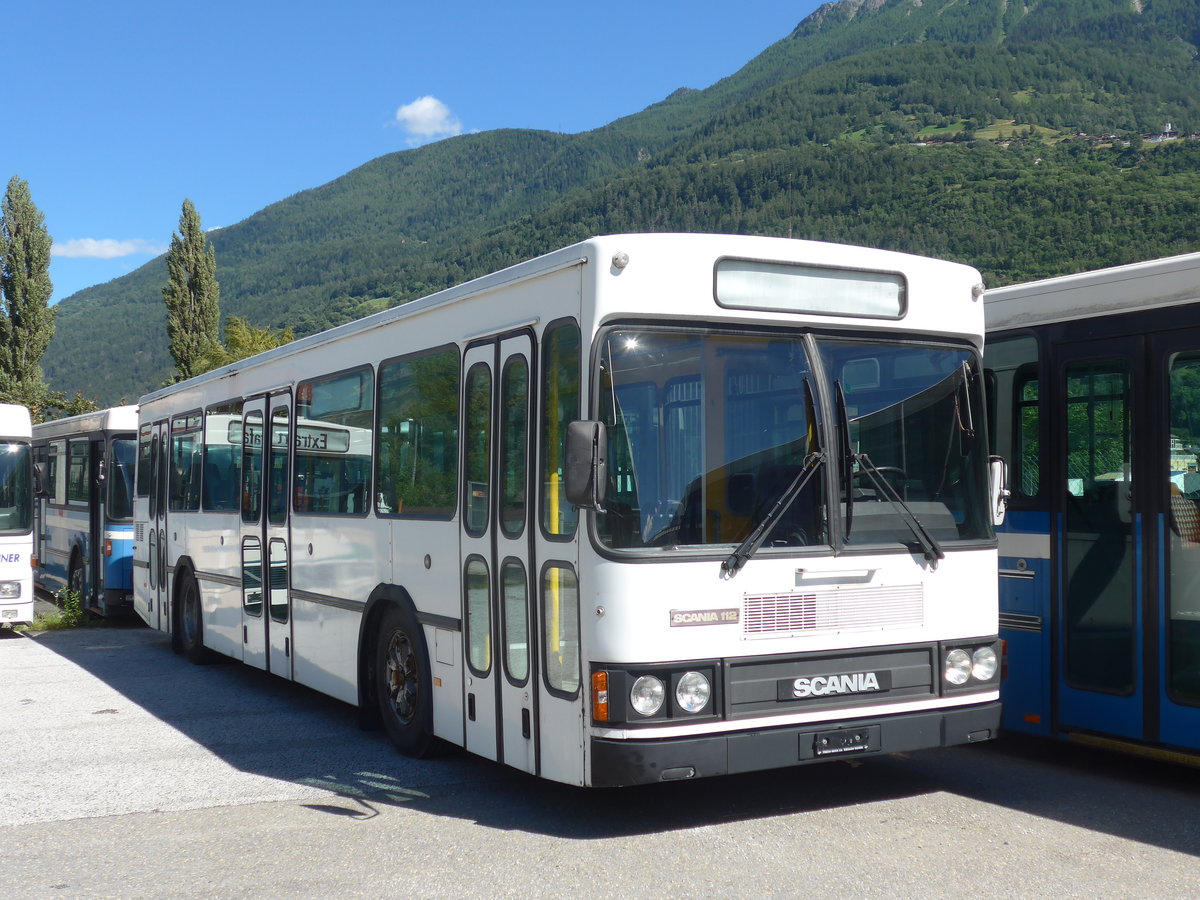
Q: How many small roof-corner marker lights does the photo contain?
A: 2